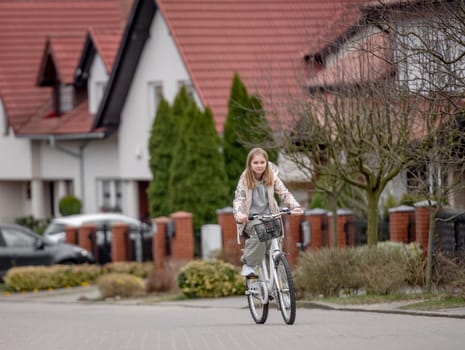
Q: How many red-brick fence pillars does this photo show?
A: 11